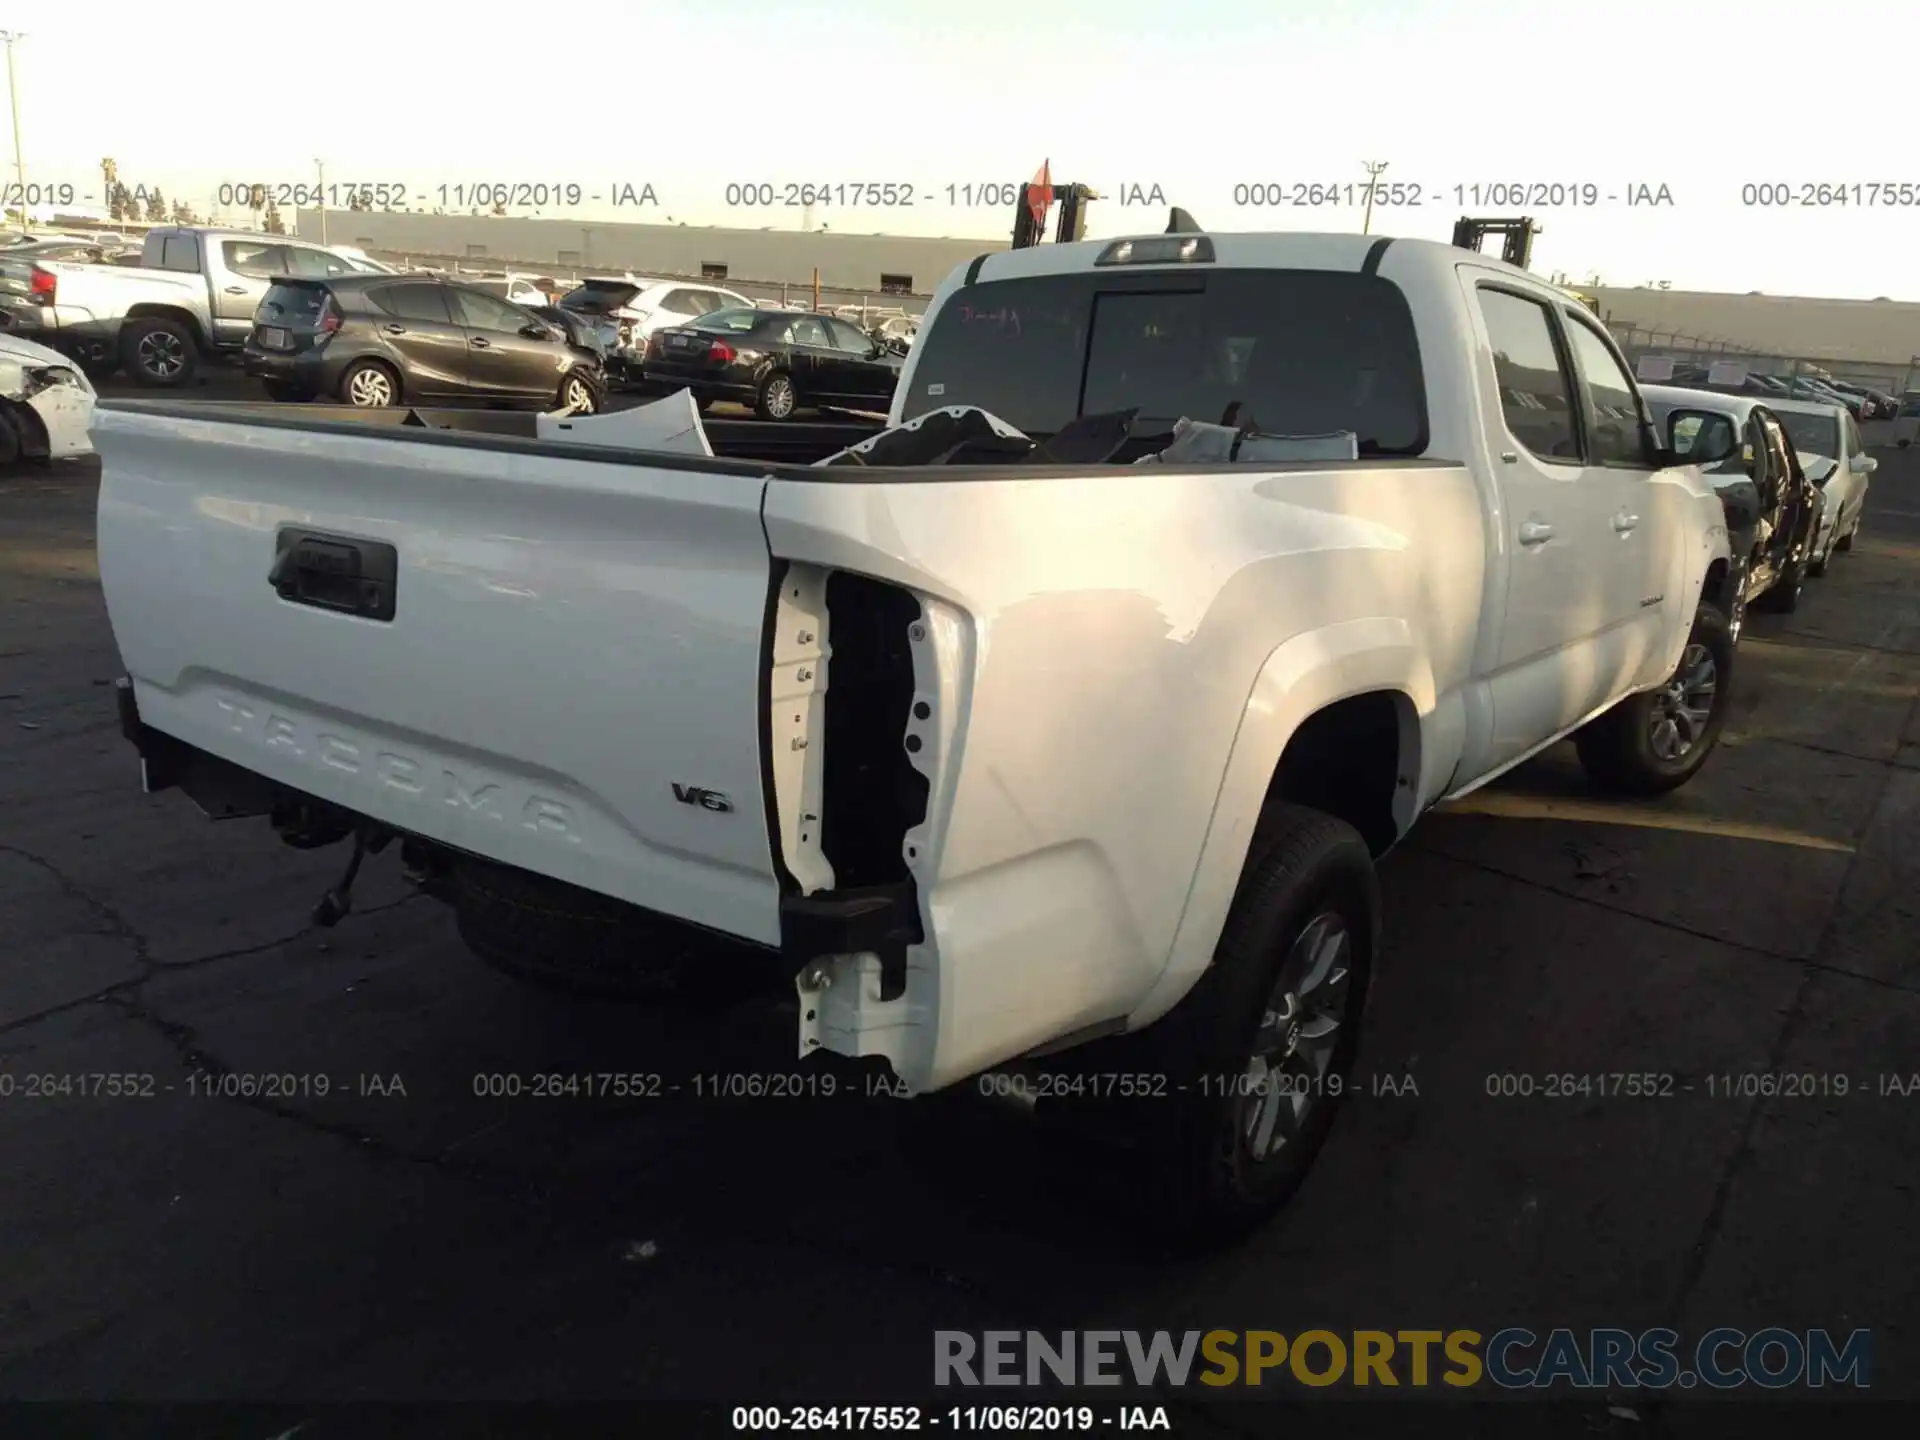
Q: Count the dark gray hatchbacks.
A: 1